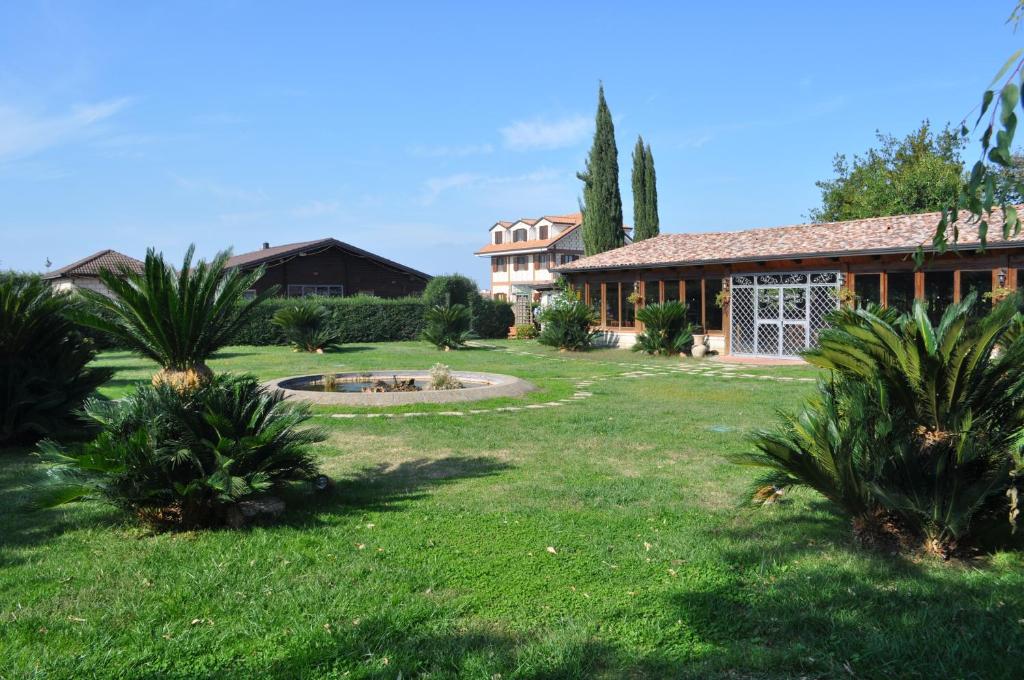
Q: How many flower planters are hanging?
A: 4